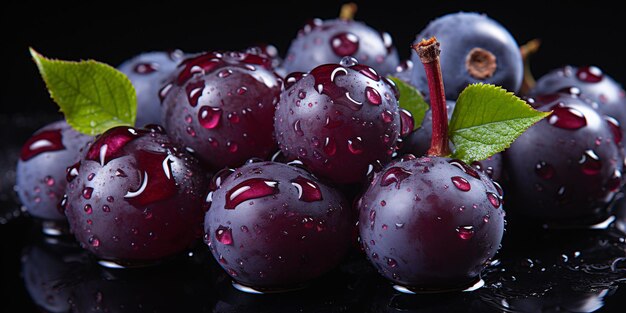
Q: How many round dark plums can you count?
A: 12